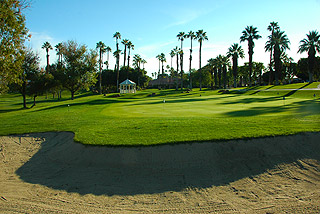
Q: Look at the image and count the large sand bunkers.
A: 1